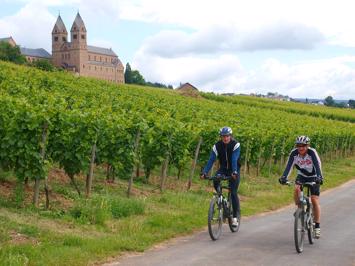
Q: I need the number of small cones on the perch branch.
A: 0